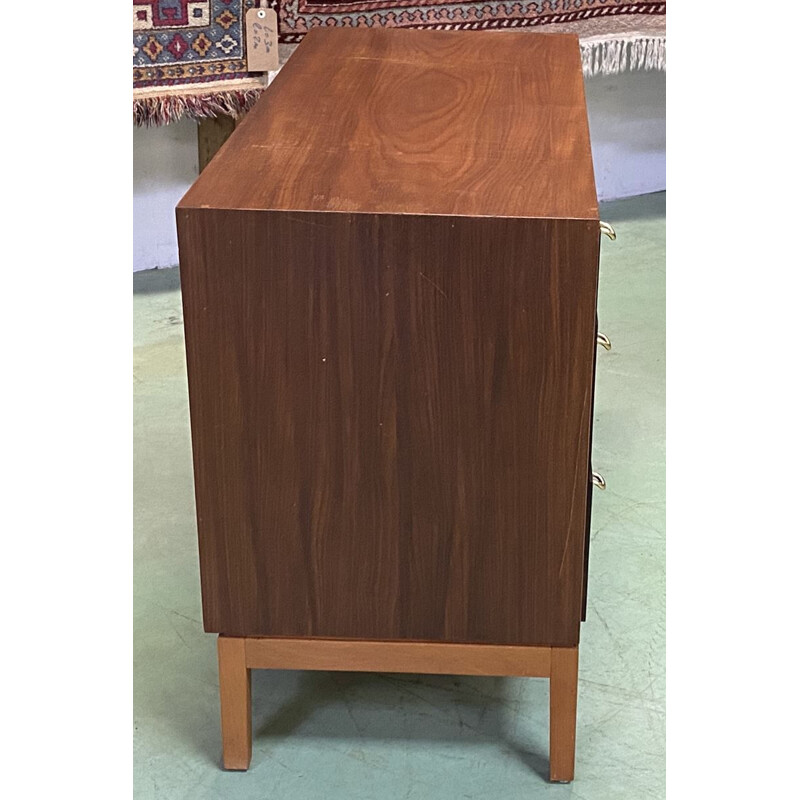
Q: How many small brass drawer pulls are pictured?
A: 3